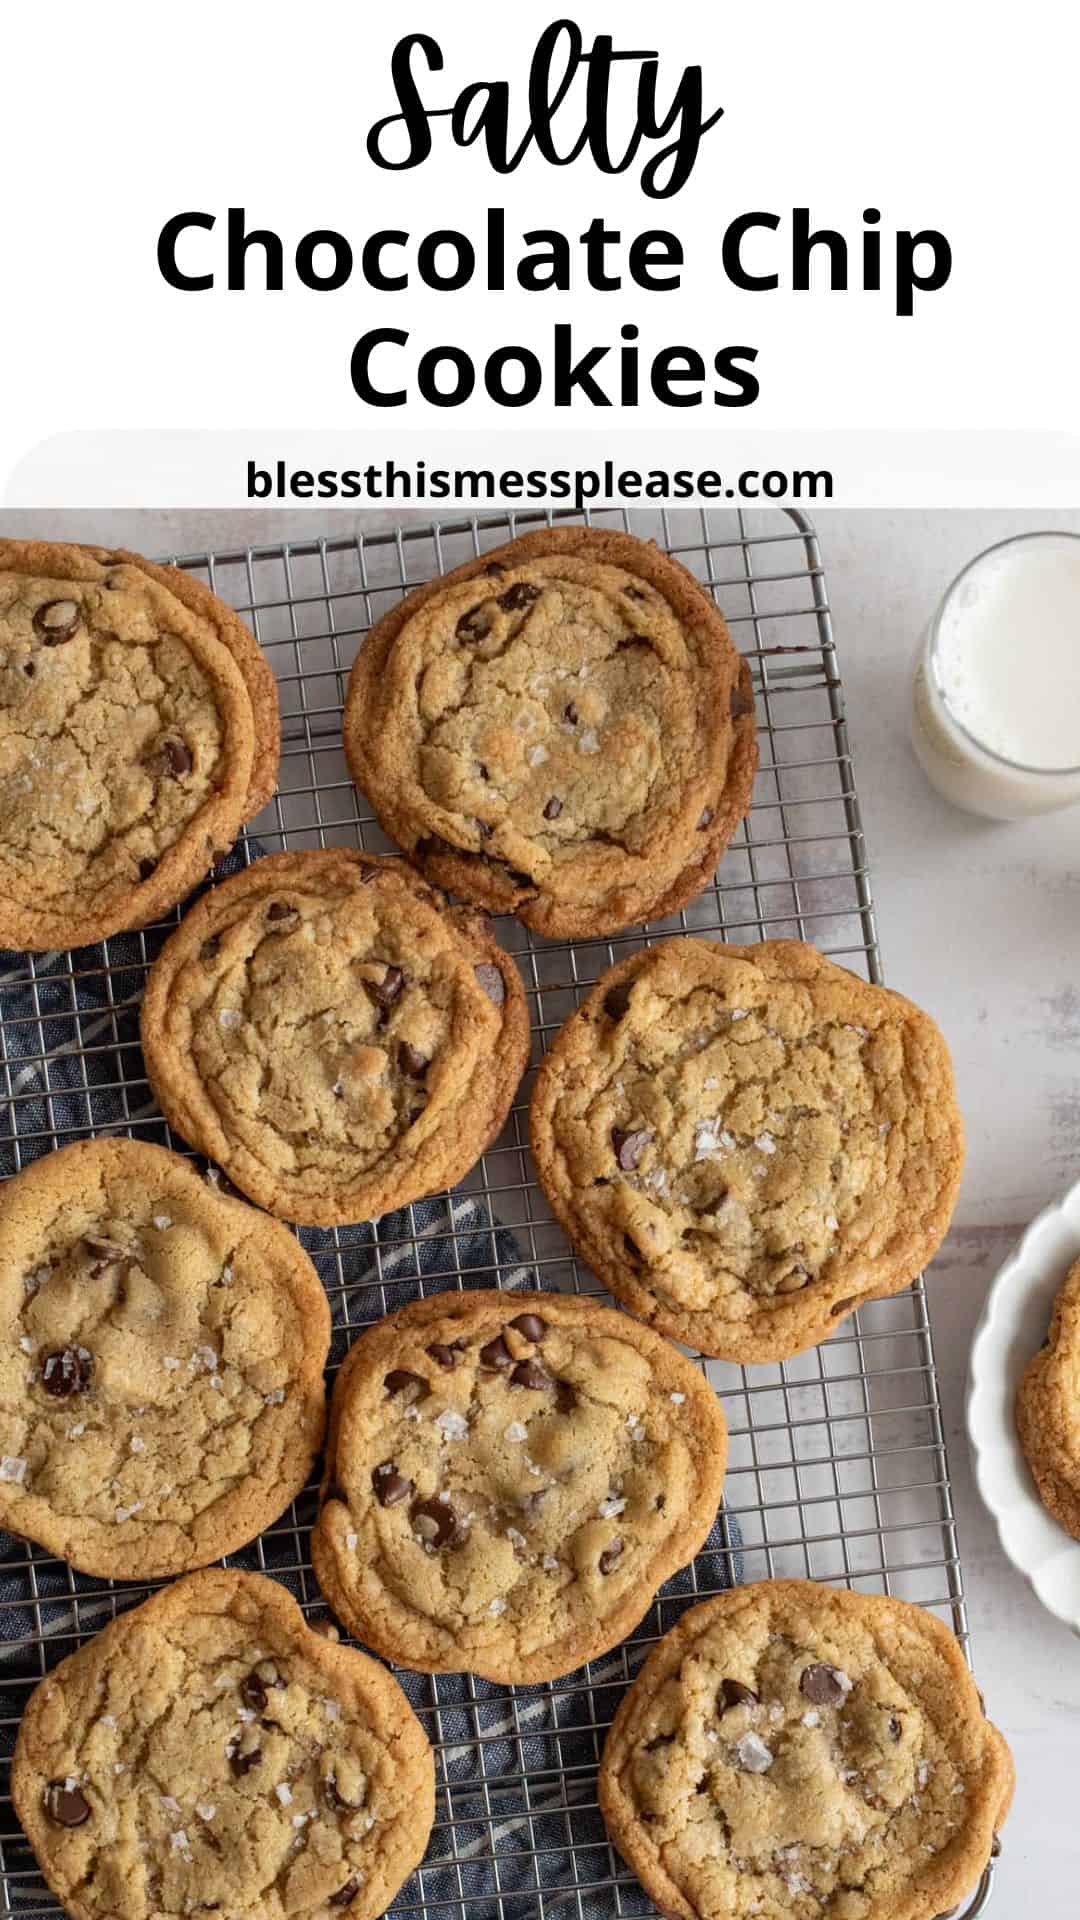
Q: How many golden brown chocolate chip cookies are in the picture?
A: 9